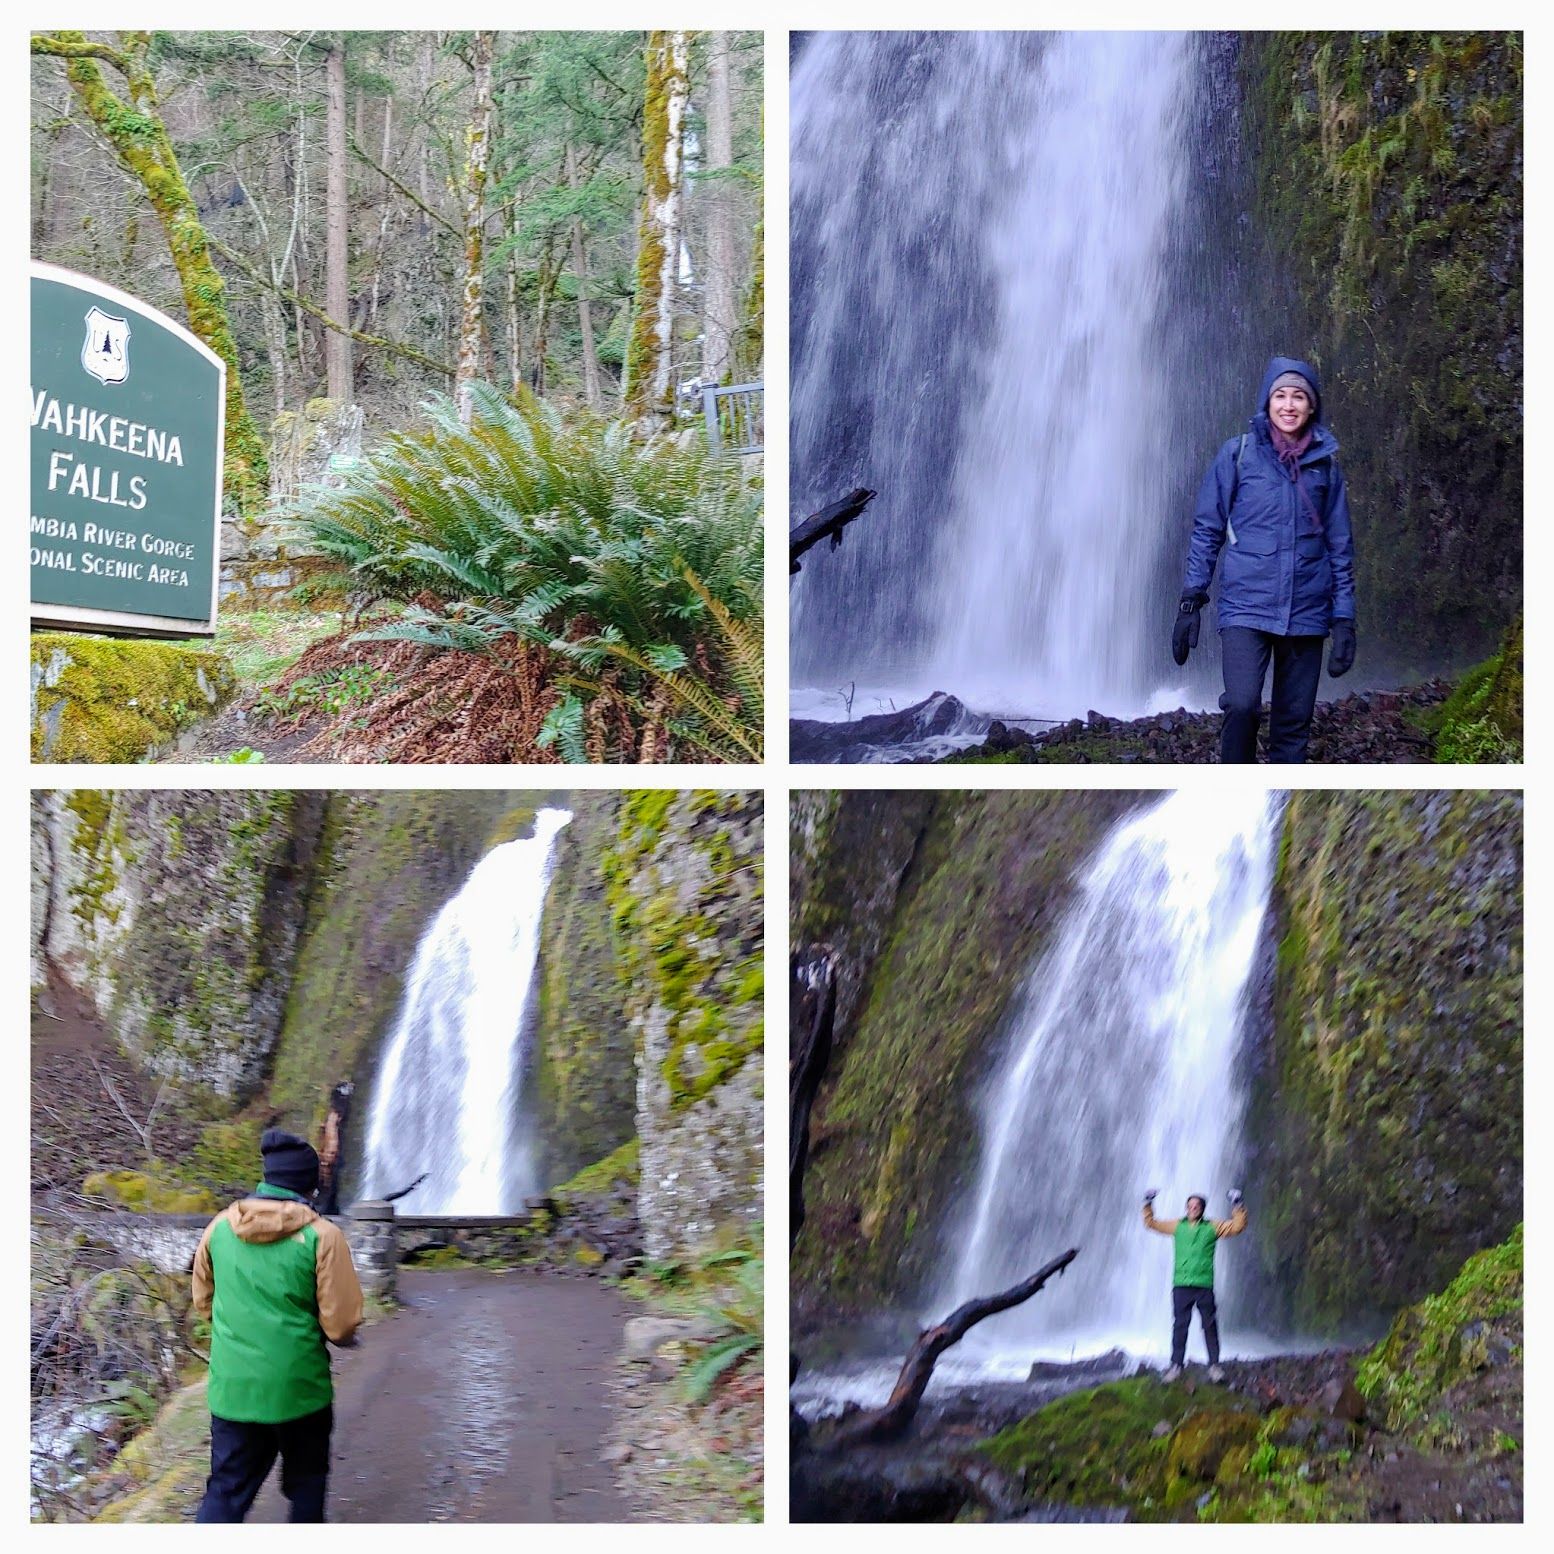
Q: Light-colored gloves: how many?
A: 2